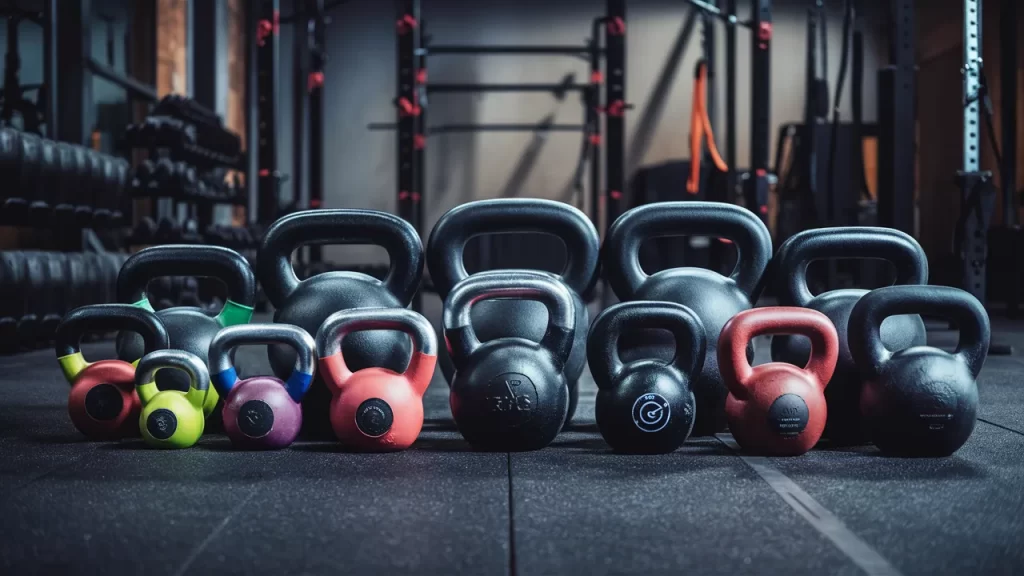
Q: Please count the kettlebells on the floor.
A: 13